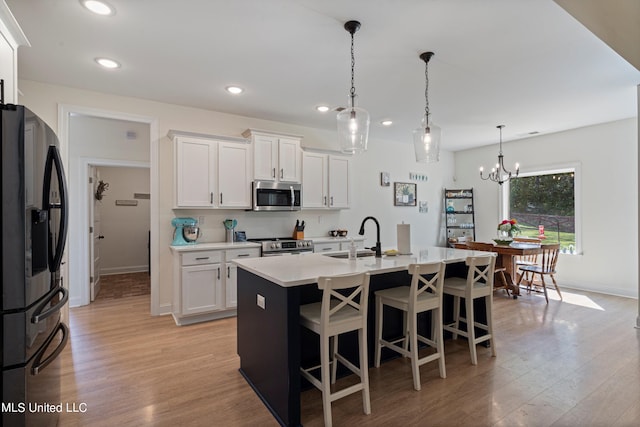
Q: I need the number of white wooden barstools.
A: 3